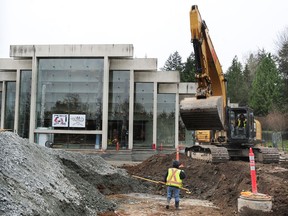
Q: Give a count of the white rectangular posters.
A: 2